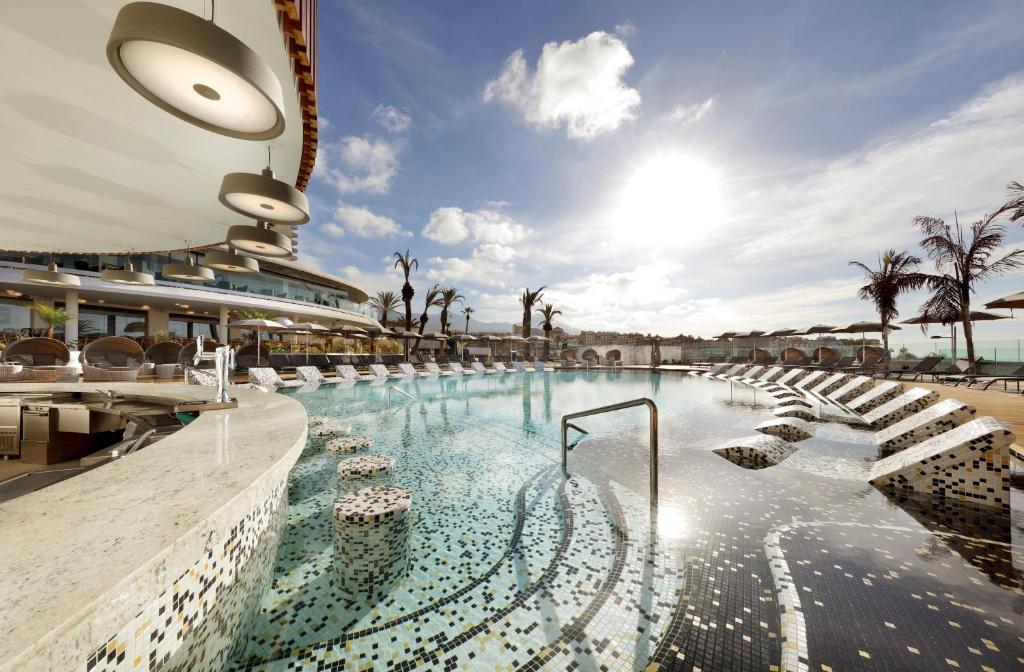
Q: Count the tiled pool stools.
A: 5